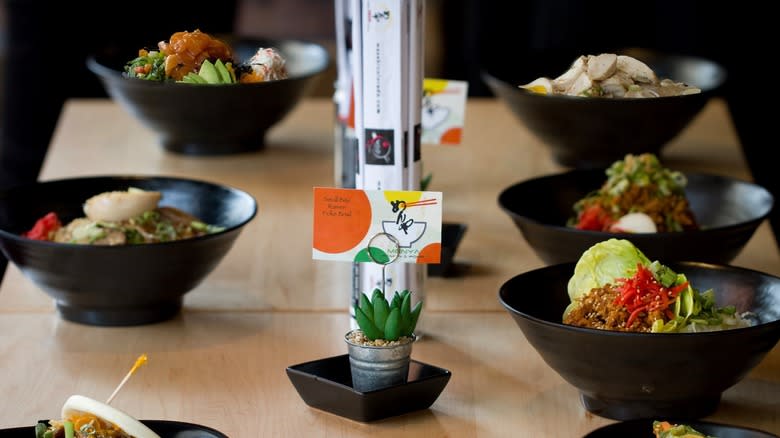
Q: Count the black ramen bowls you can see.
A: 7